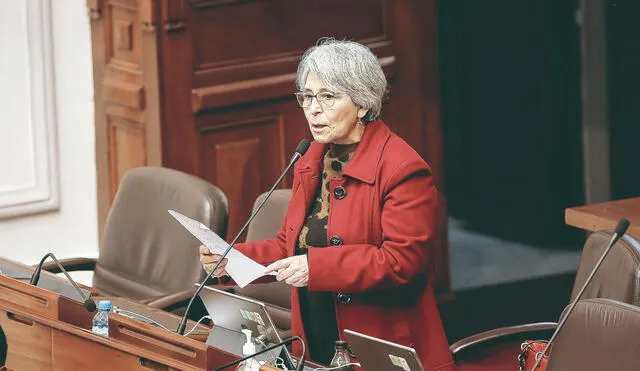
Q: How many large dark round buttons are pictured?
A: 3